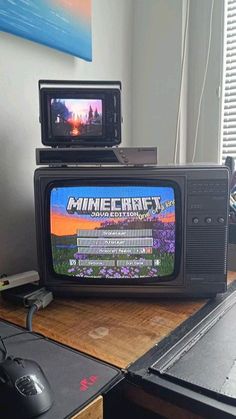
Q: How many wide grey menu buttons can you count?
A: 3